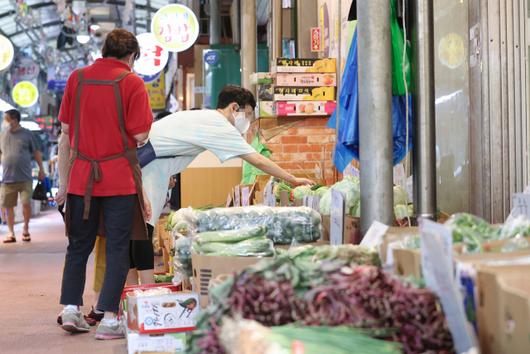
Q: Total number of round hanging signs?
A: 4